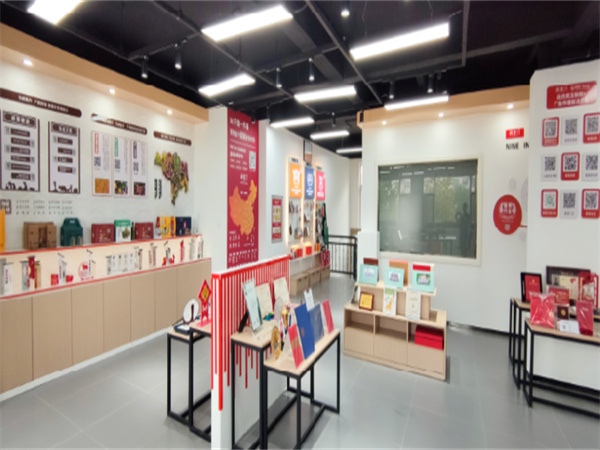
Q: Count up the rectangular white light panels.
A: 9